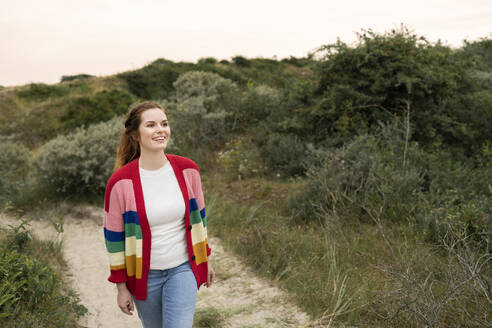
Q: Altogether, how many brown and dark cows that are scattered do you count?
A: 0